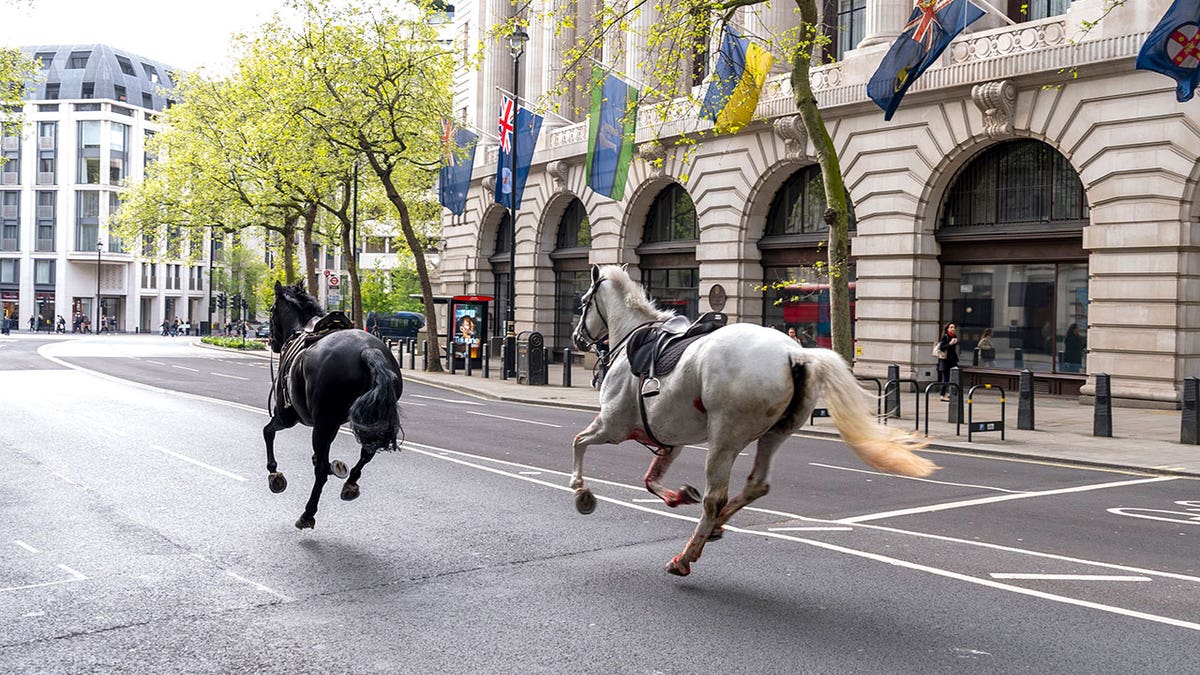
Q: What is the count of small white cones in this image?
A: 0